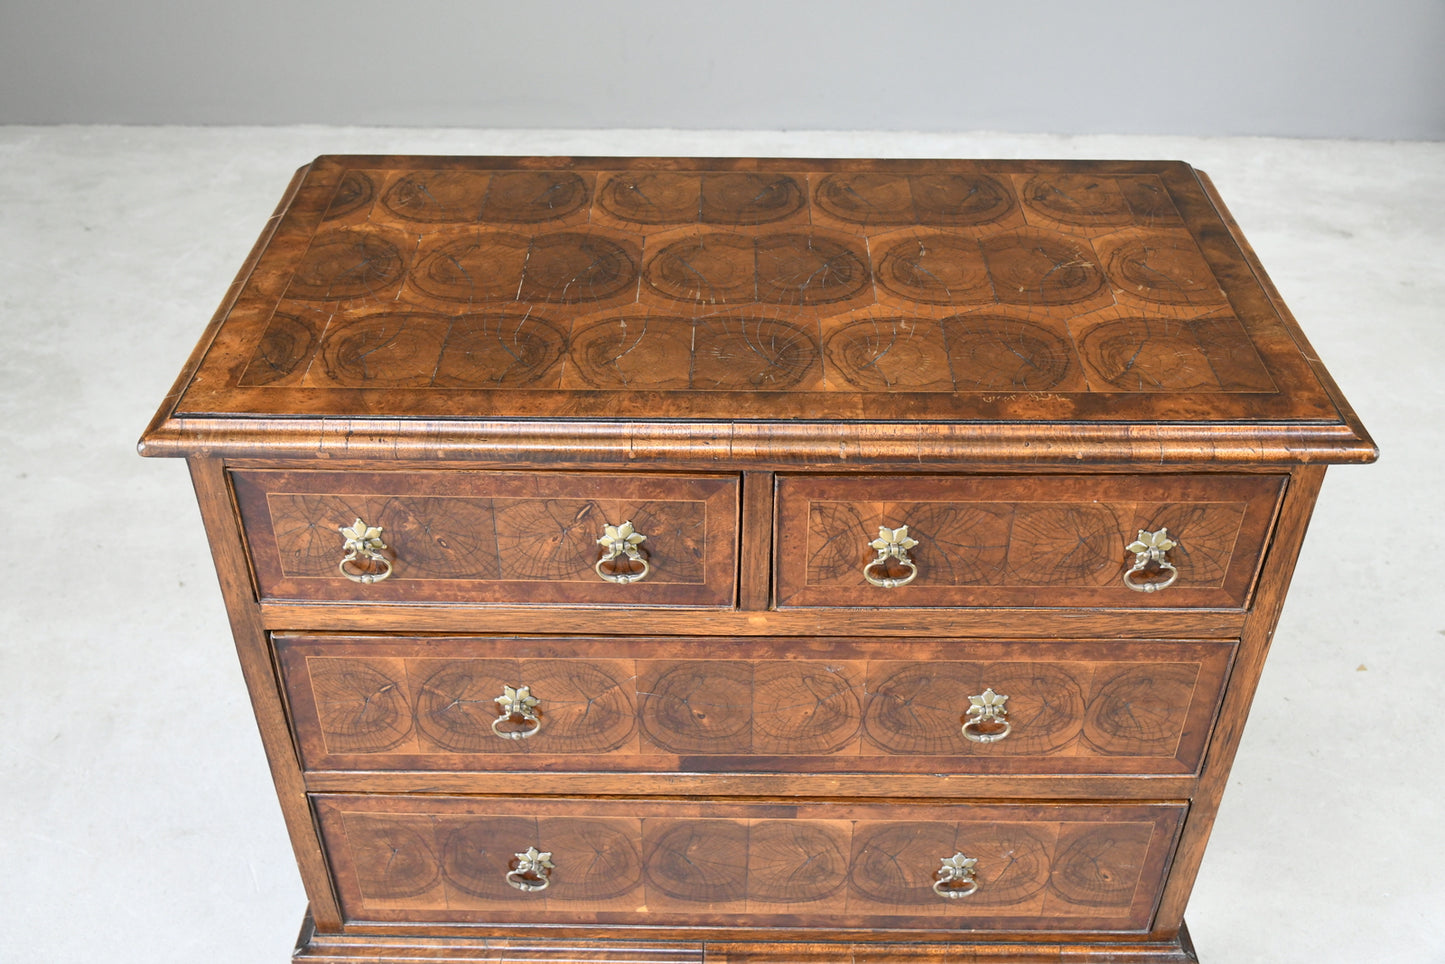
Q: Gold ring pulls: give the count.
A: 8